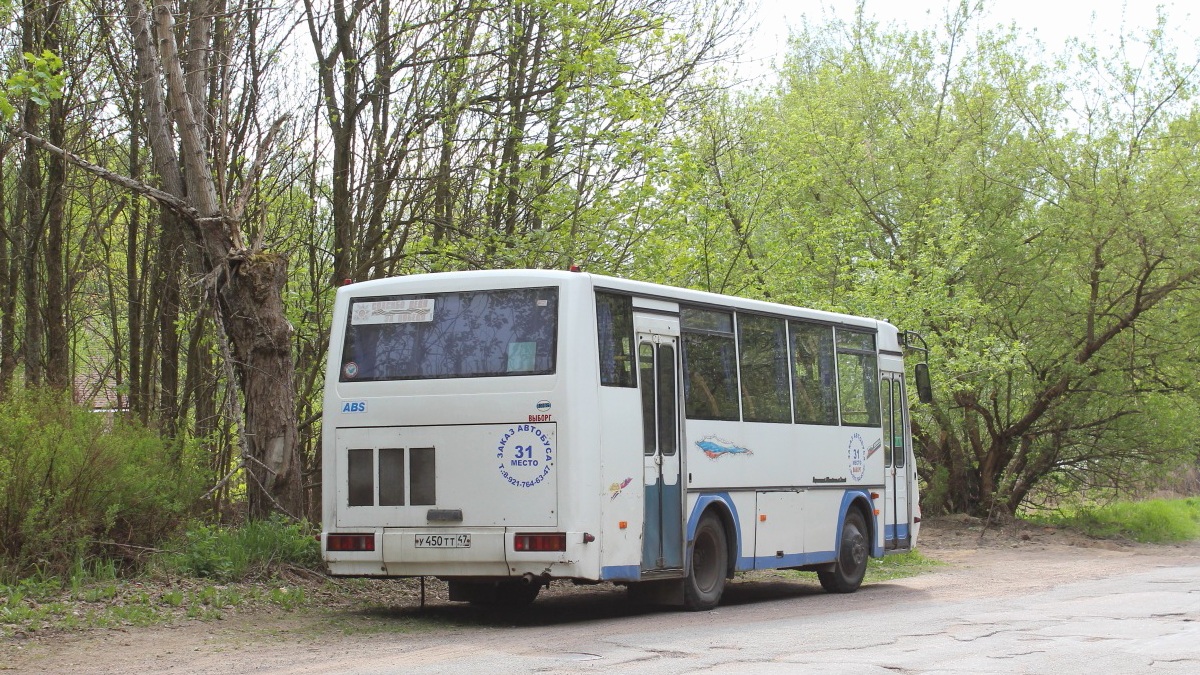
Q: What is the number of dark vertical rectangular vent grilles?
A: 3